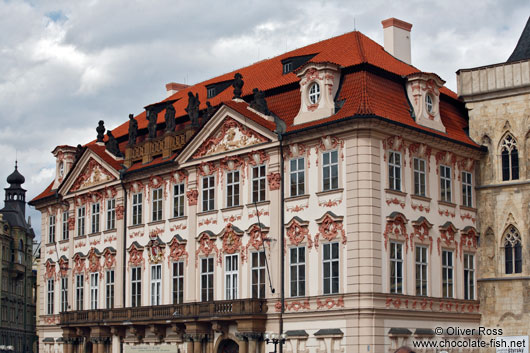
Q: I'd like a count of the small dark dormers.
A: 3